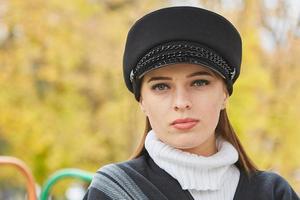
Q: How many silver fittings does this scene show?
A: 2